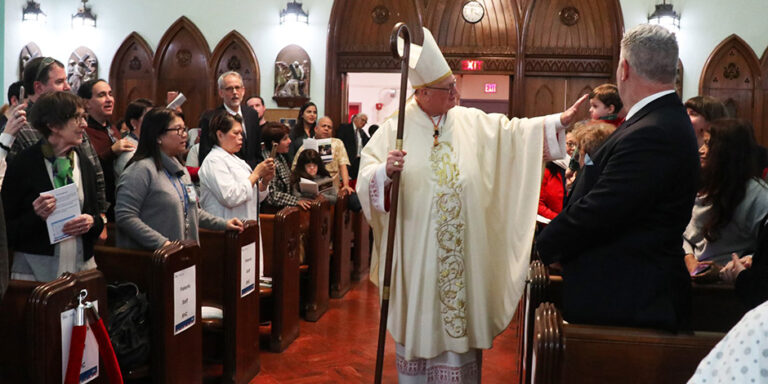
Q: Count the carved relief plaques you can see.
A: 3